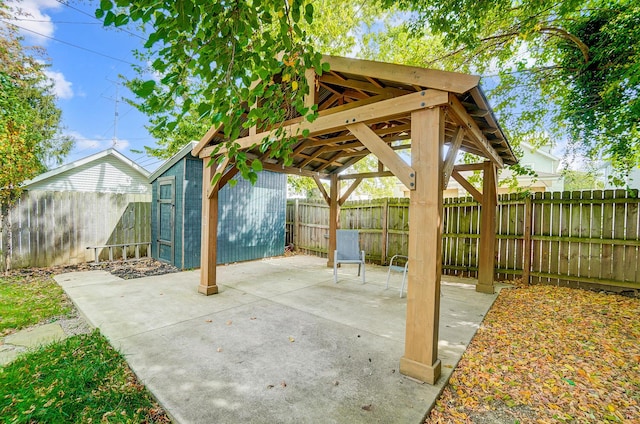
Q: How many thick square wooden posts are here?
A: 4